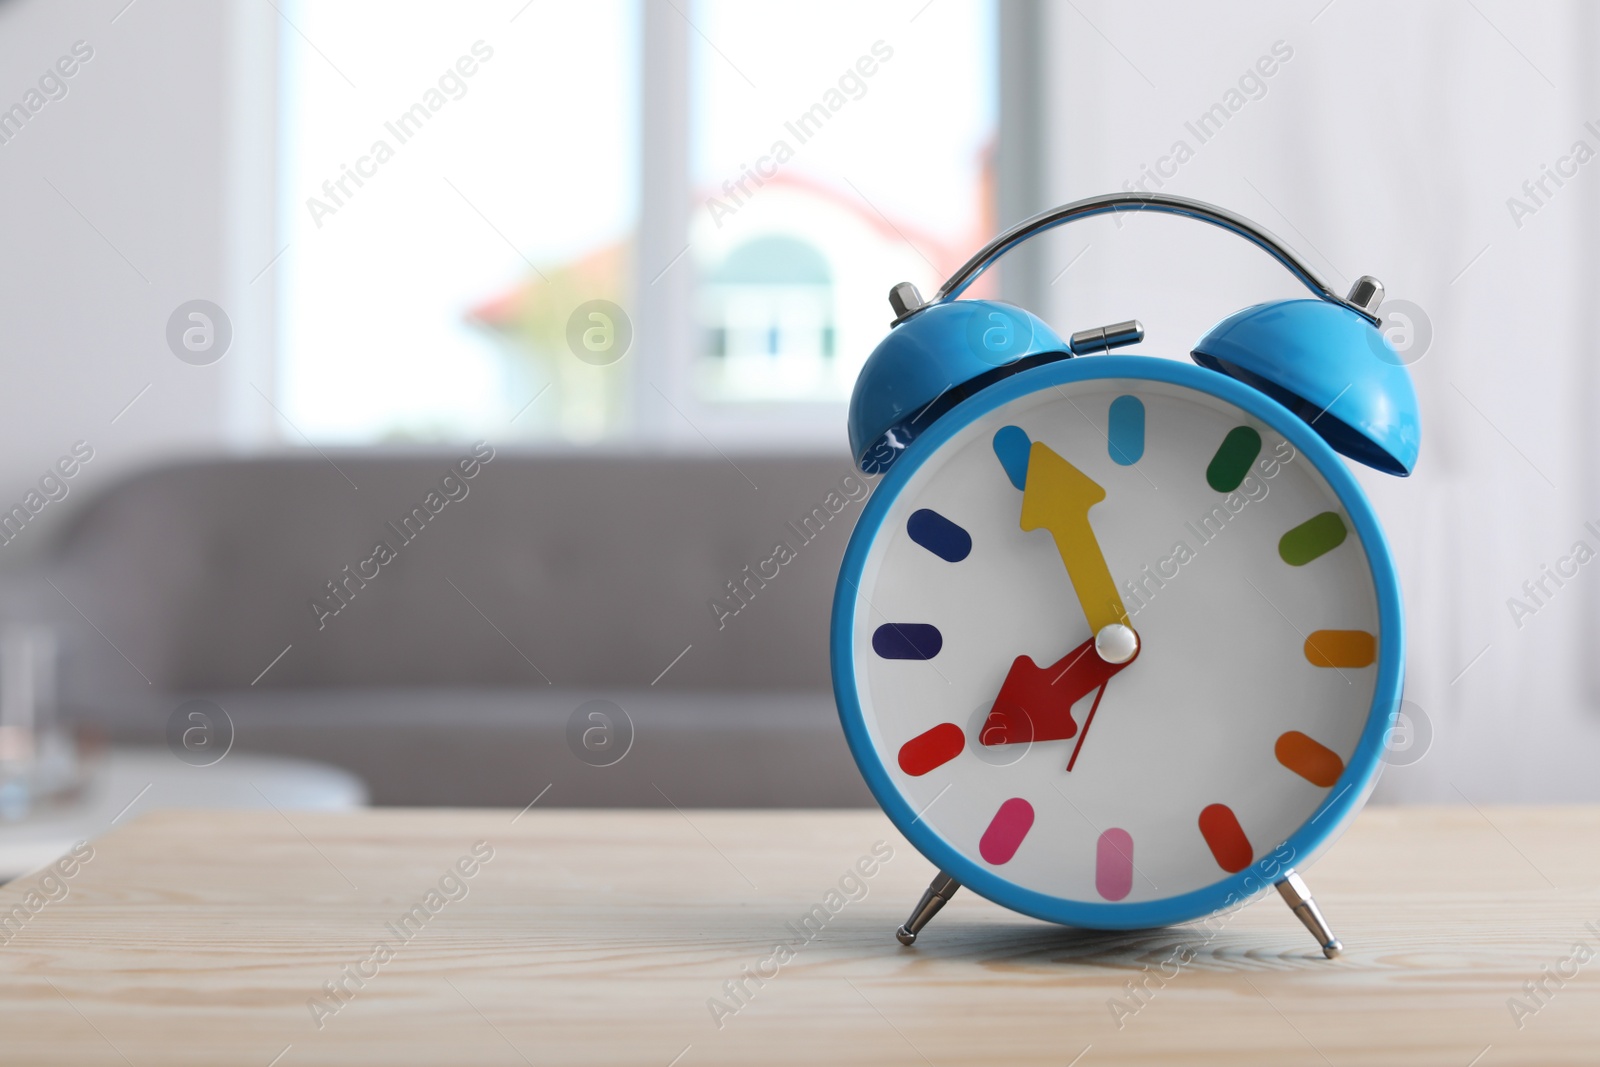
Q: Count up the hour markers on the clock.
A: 12